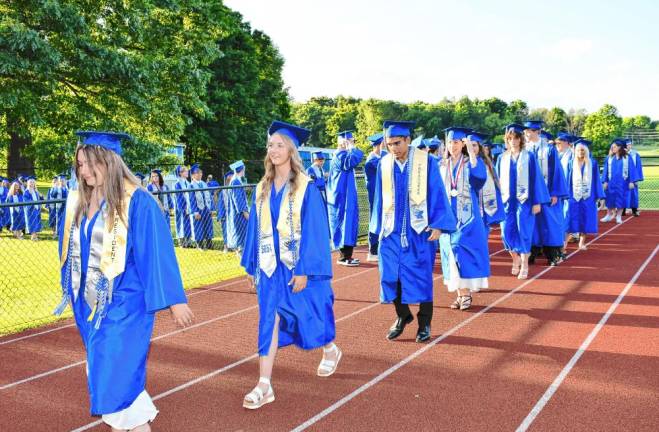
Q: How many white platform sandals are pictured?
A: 2